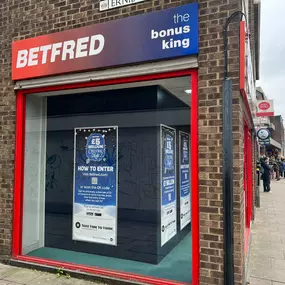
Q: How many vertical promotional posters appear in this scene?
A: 3